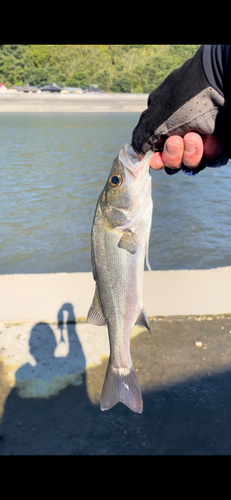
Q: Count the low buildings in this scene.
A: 5